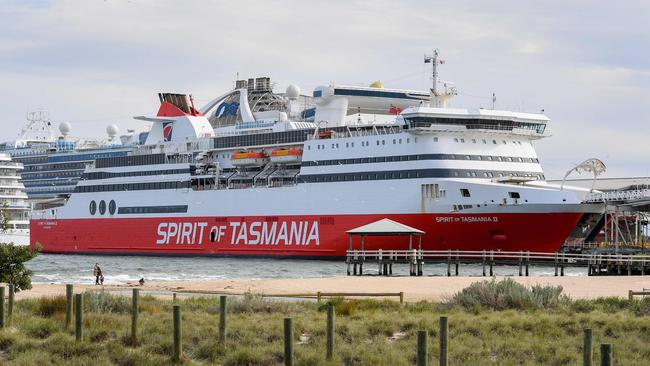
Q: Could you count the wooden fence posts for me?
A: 13